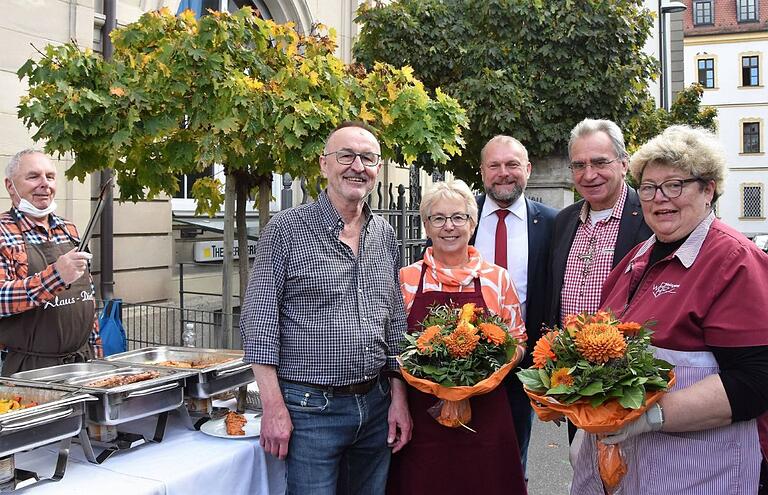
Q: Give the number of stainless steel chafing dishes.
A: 3